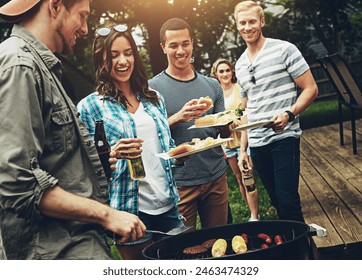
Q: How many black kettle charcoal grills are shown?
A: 1